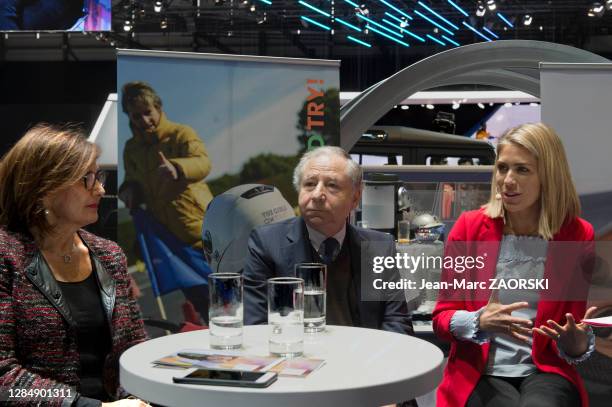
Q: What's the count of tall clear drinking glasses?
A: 3